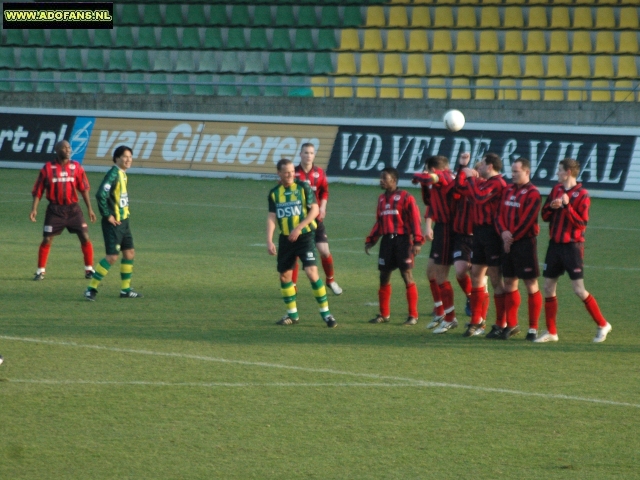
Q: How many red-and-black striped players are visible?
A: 8